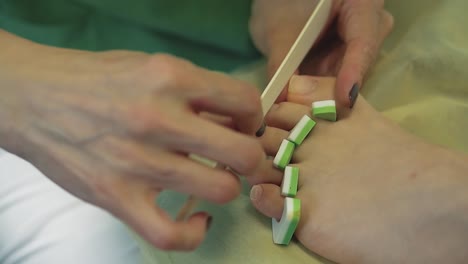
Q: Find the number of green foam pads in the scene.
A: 5